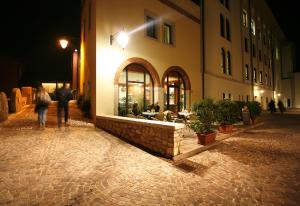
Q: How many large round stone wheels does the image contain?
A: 2